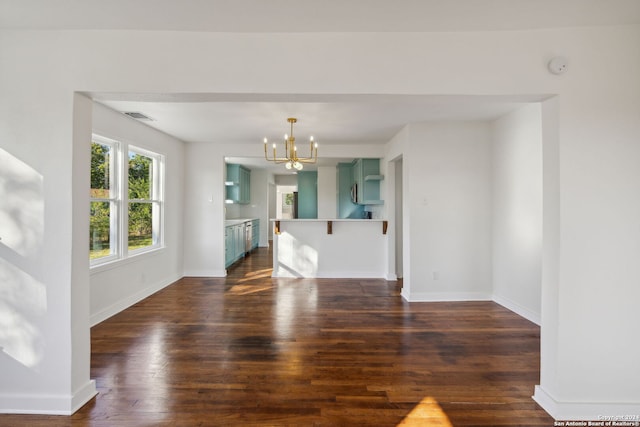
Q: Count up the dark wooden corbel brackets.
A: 3